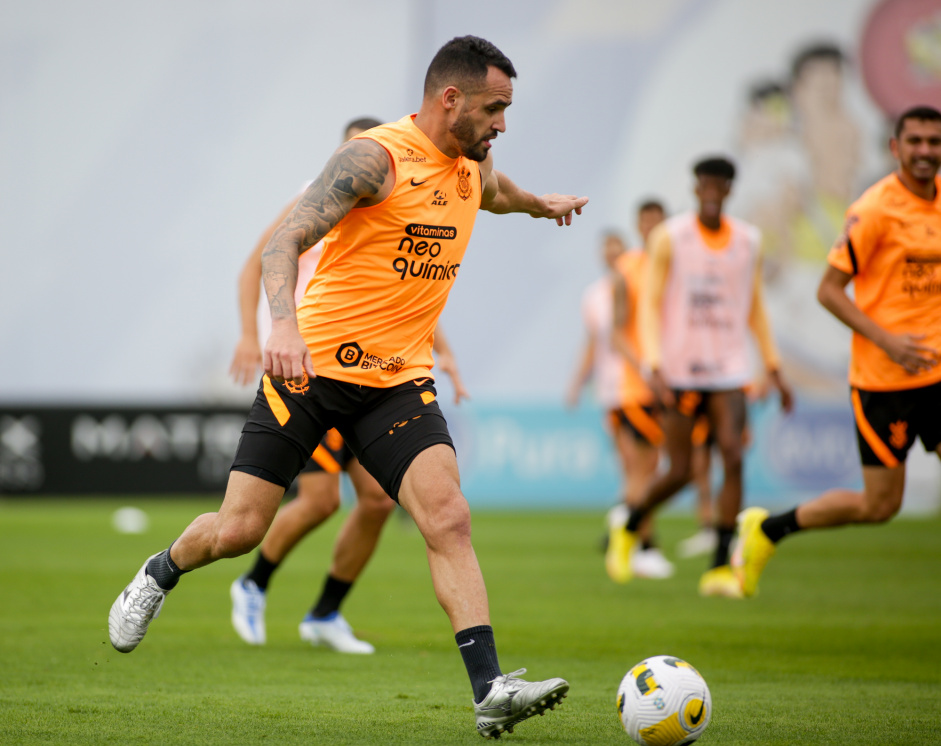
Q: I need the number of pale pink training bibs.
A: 3